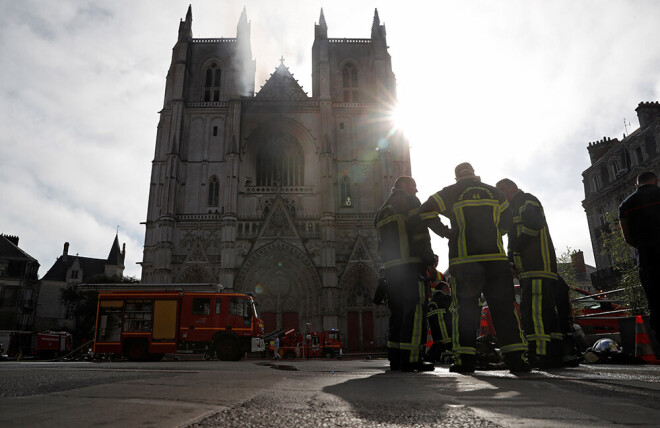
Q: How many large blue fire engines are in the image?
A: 0